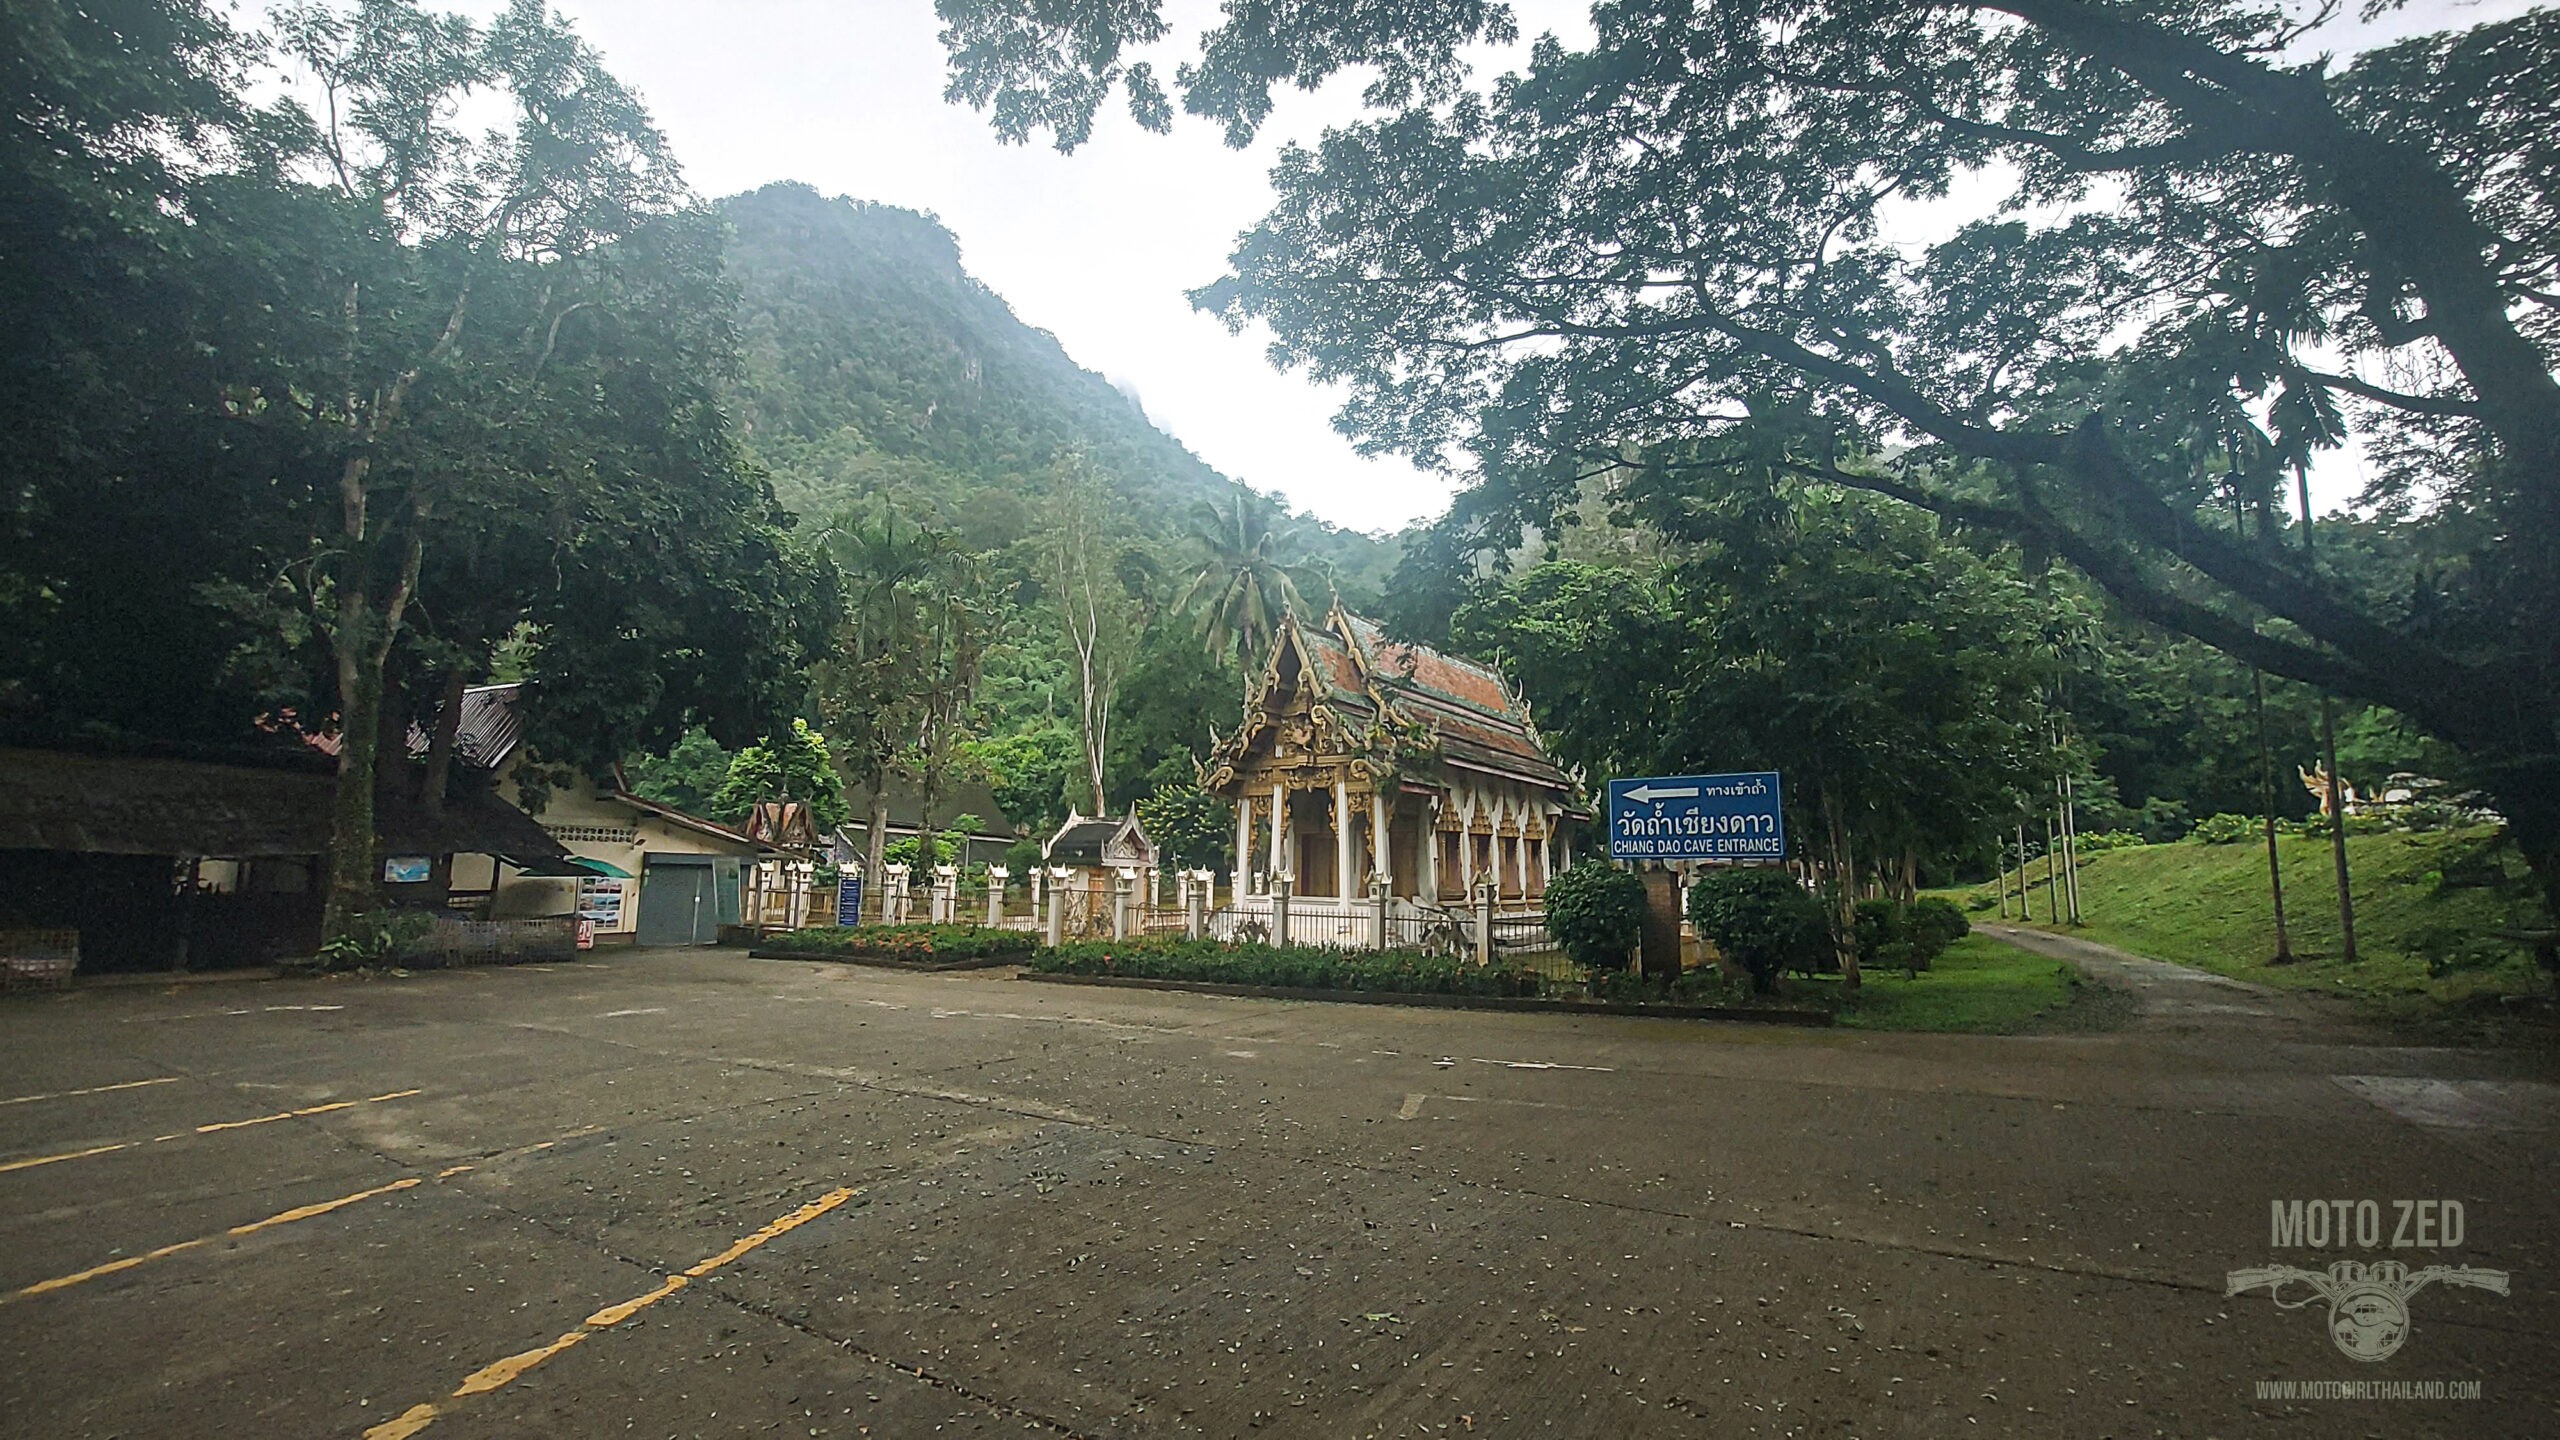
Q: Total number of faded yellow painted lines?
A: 4